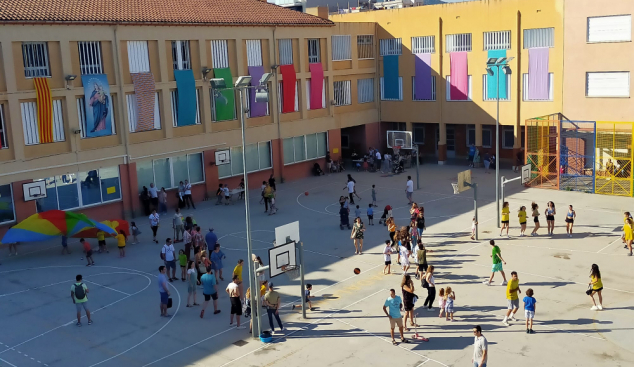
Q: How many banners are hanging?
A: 13